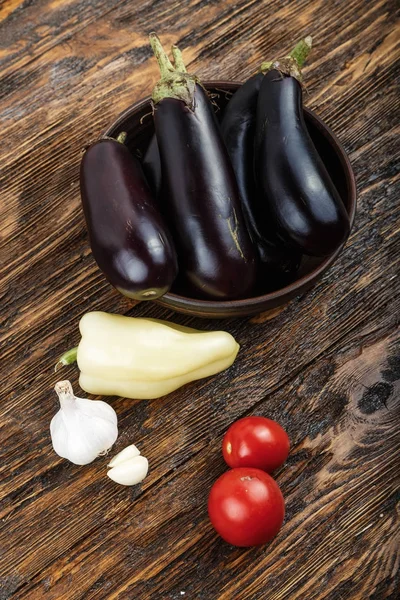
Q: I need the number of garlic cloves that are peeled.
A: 2